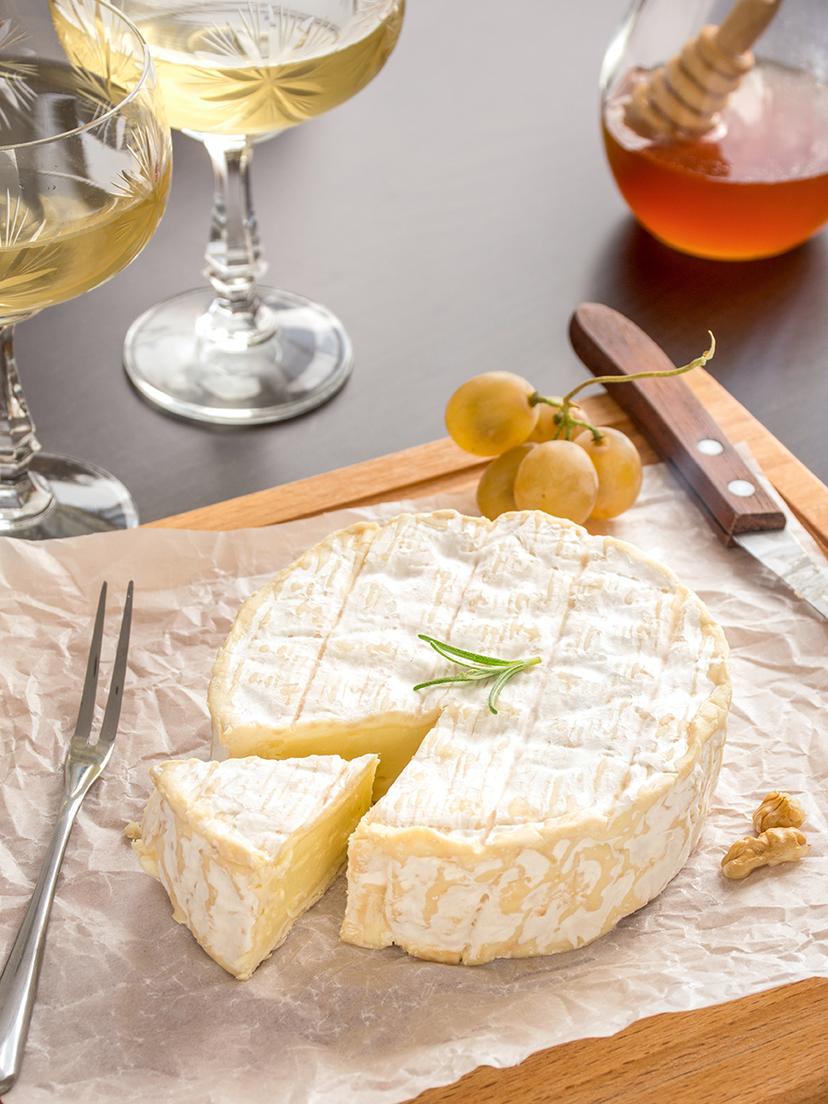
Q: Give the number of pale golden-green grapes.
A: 5